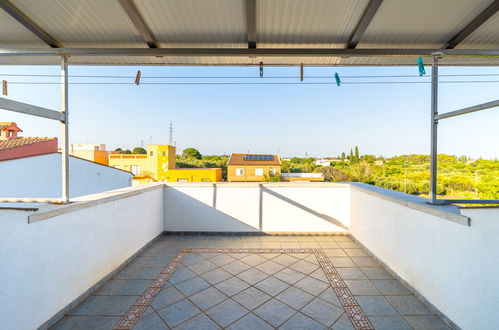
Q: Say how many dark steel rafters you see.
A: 5